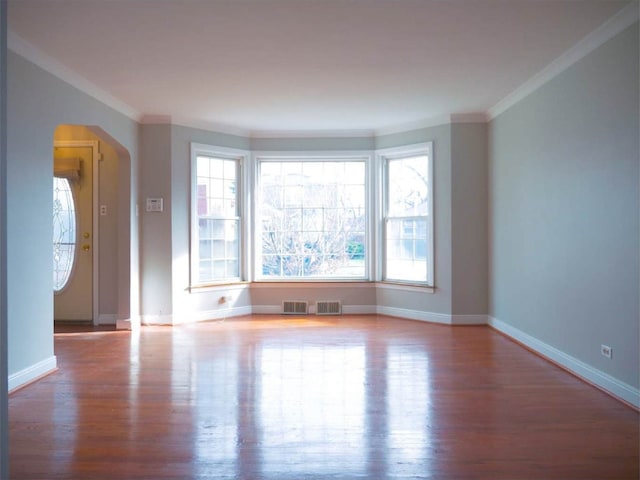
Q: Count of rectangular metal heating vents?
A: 2